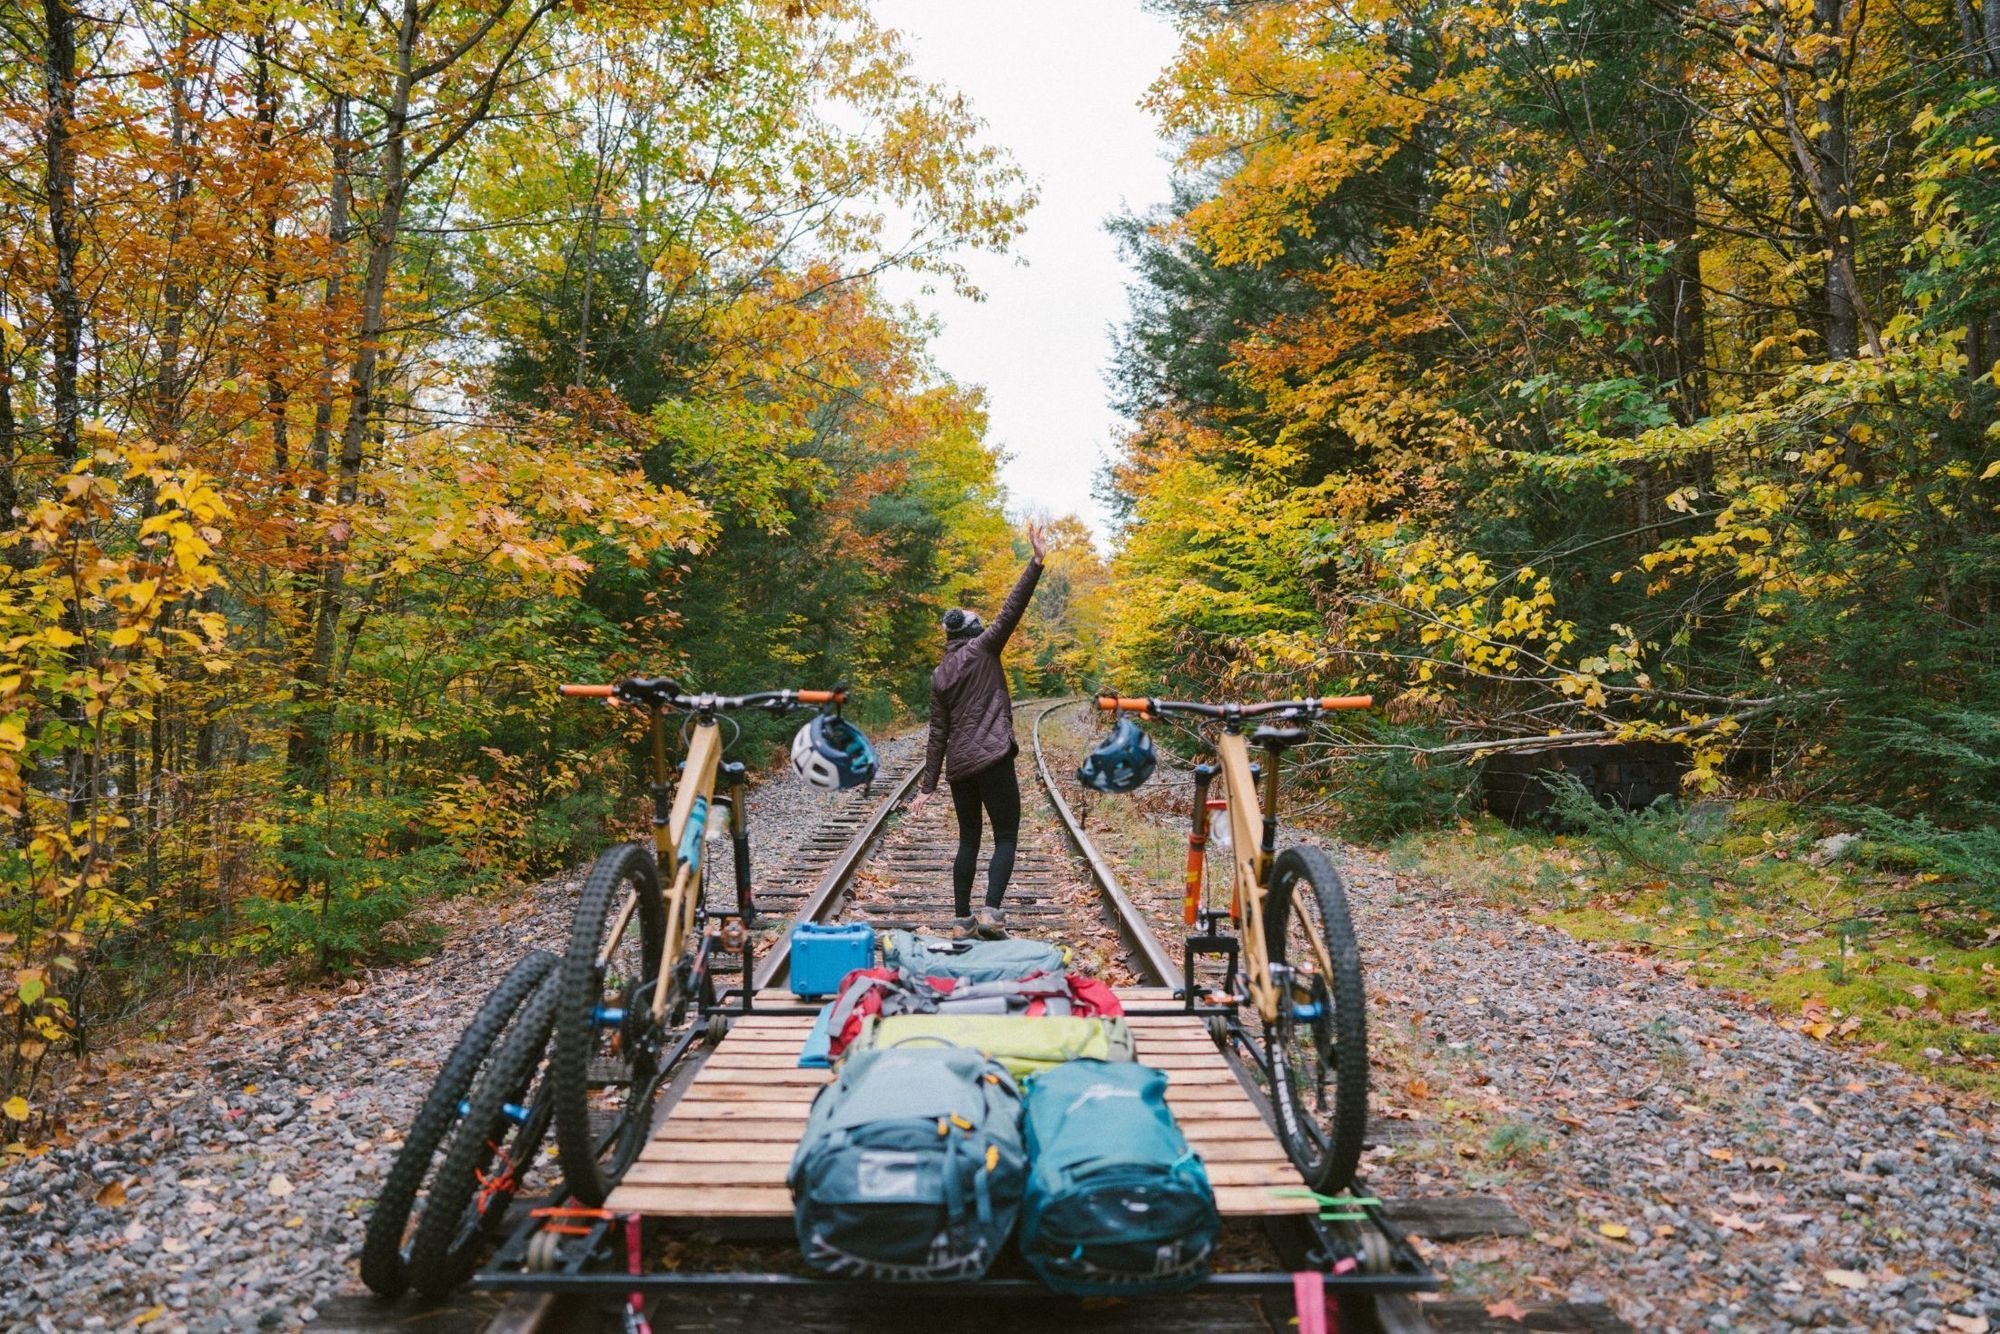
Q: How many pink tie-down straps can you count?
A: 2